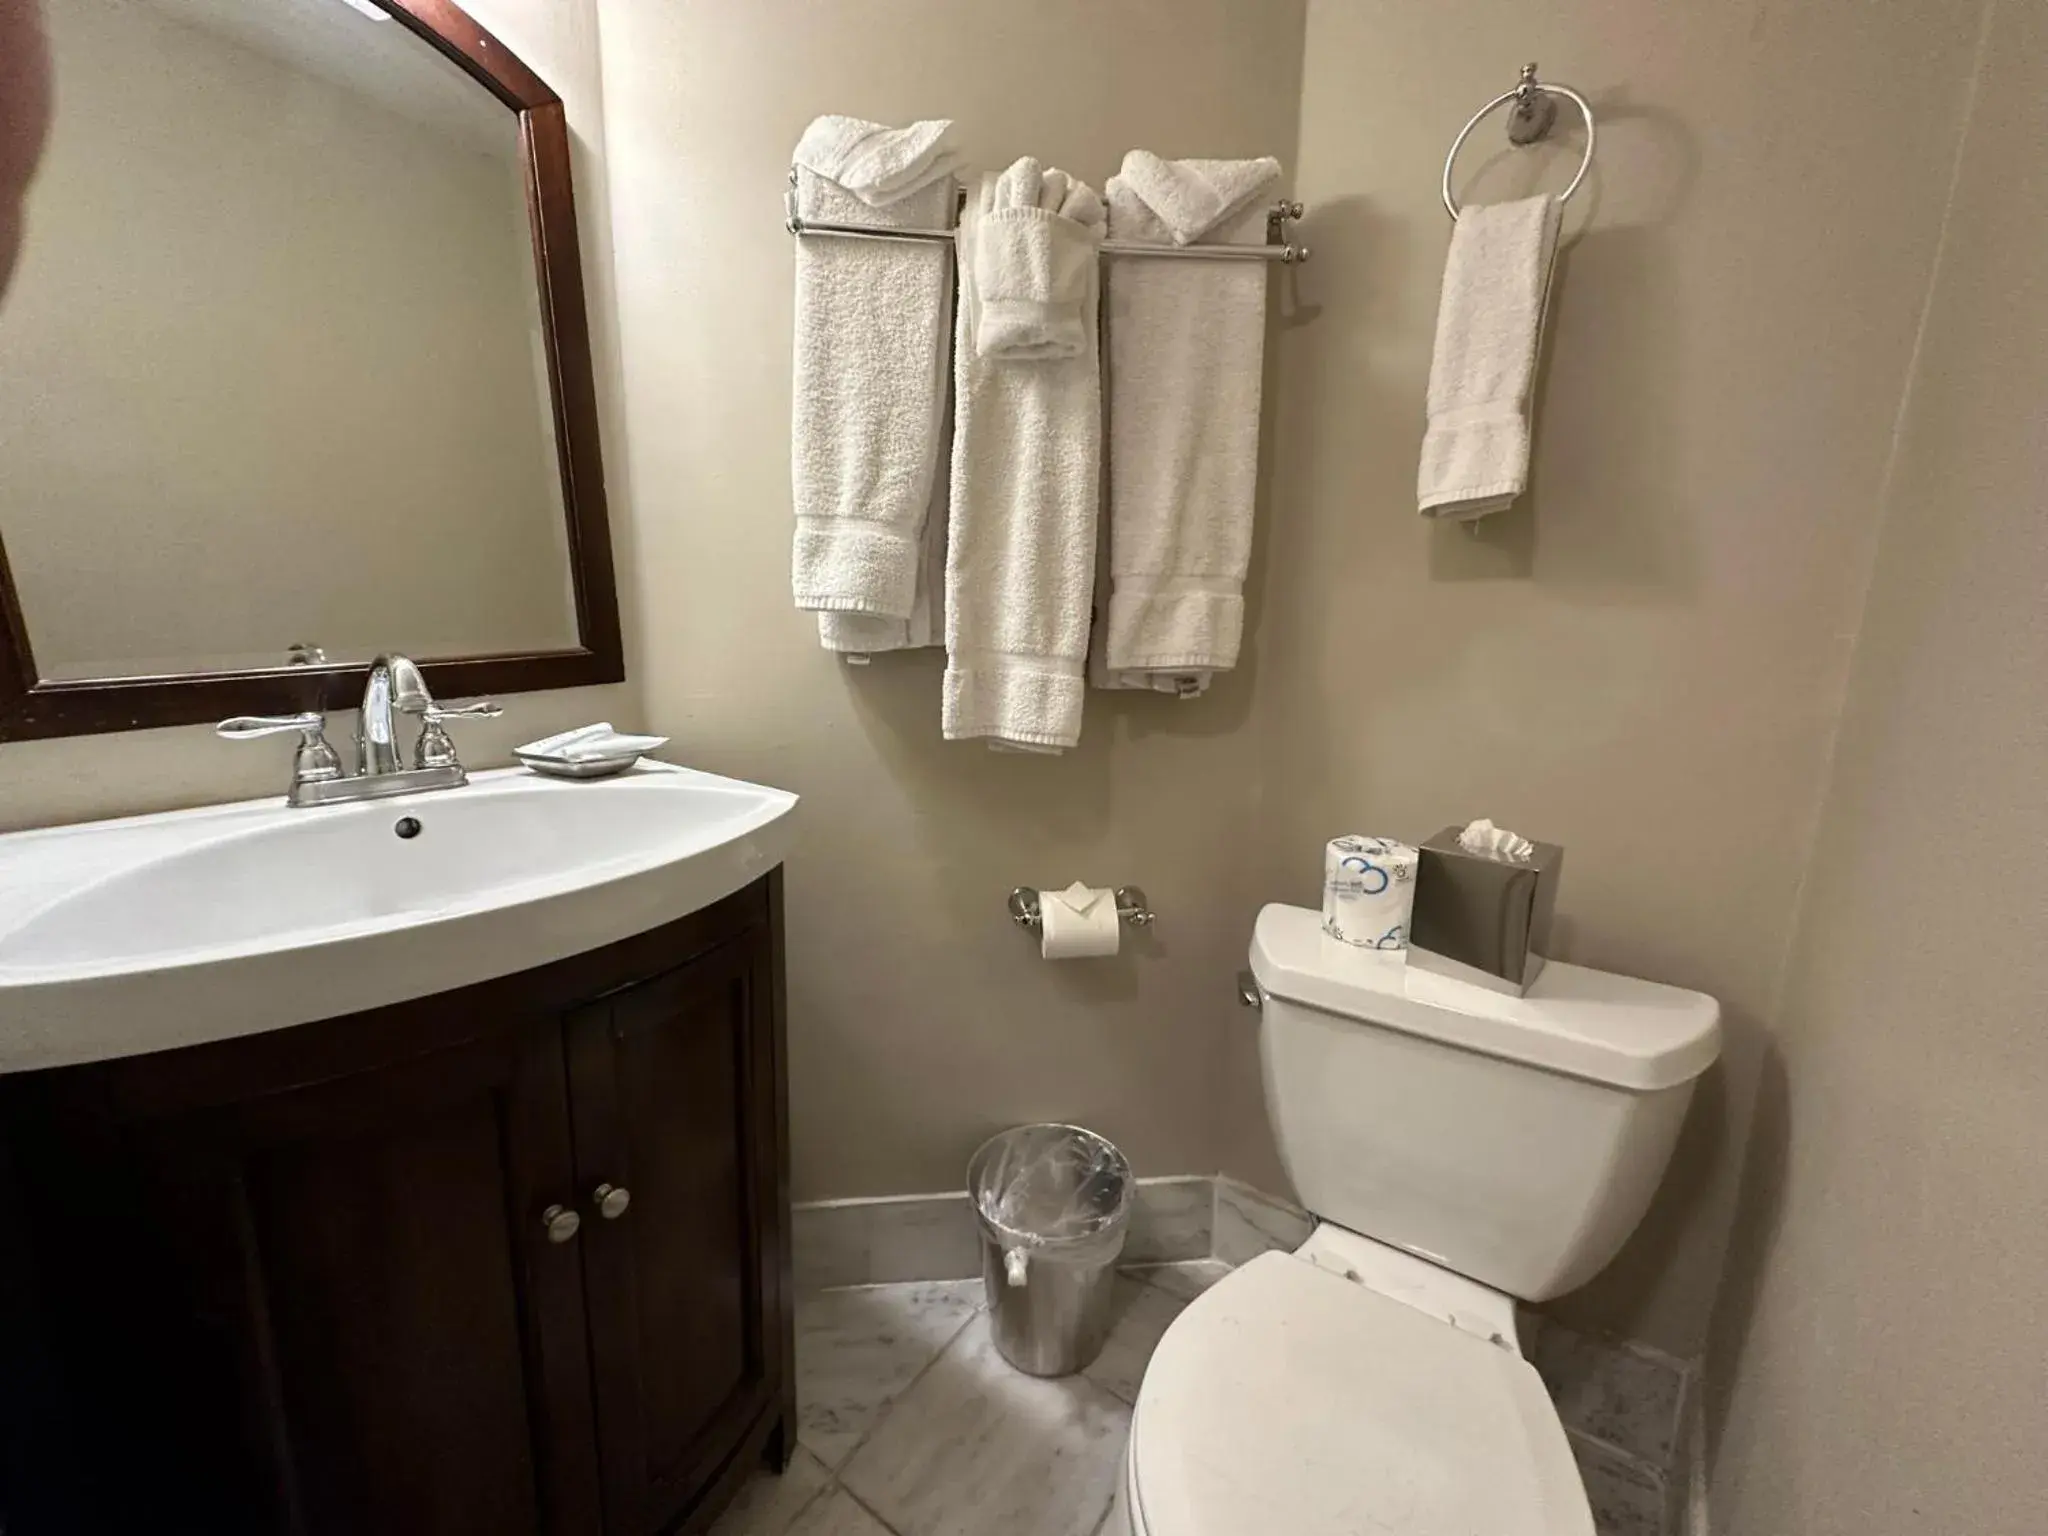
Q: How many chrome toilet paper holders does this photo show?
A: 1